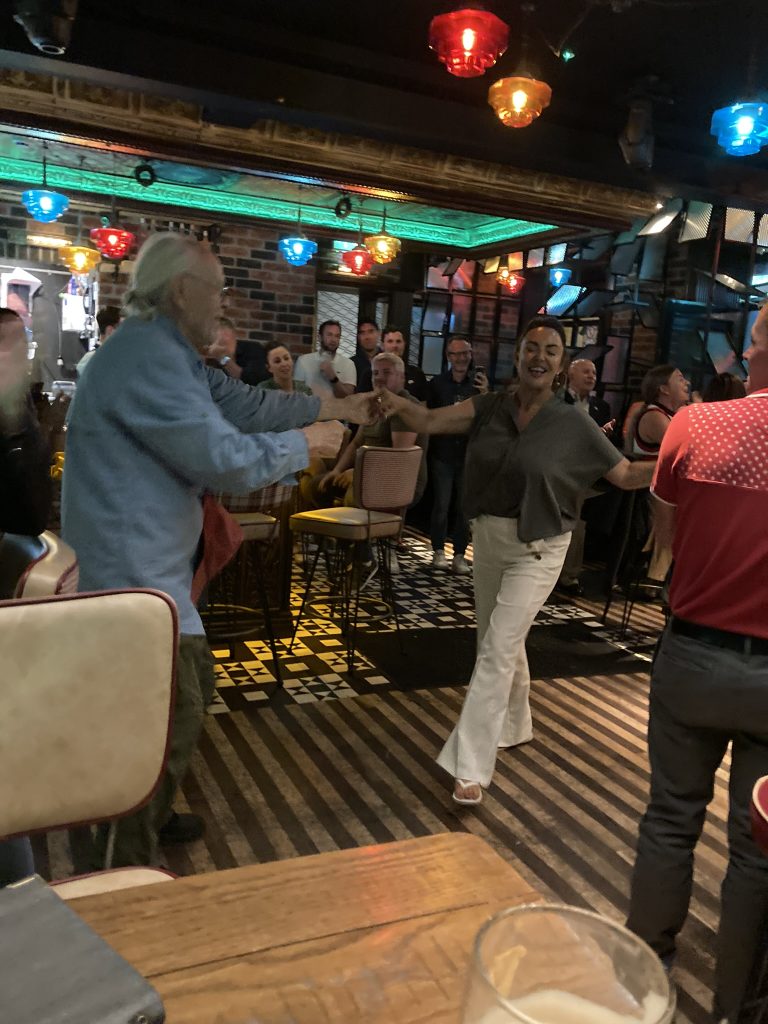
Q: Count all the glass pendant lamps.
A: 12